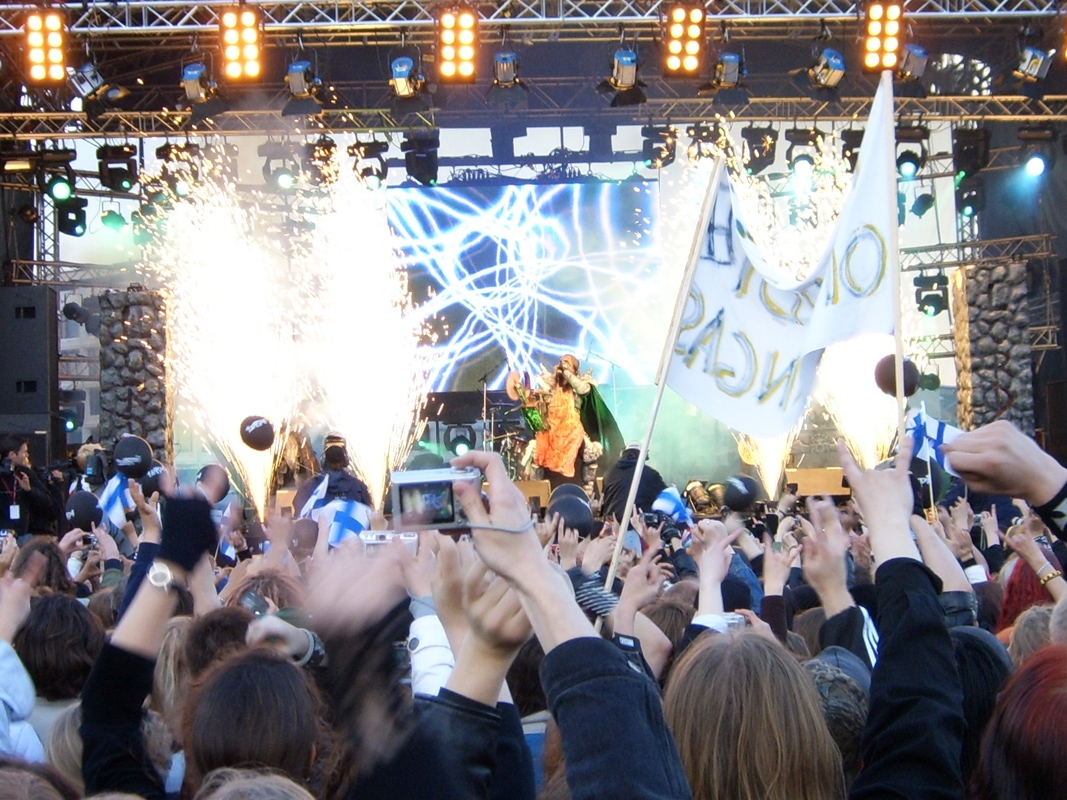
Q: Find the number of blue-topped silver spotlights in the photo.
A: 10